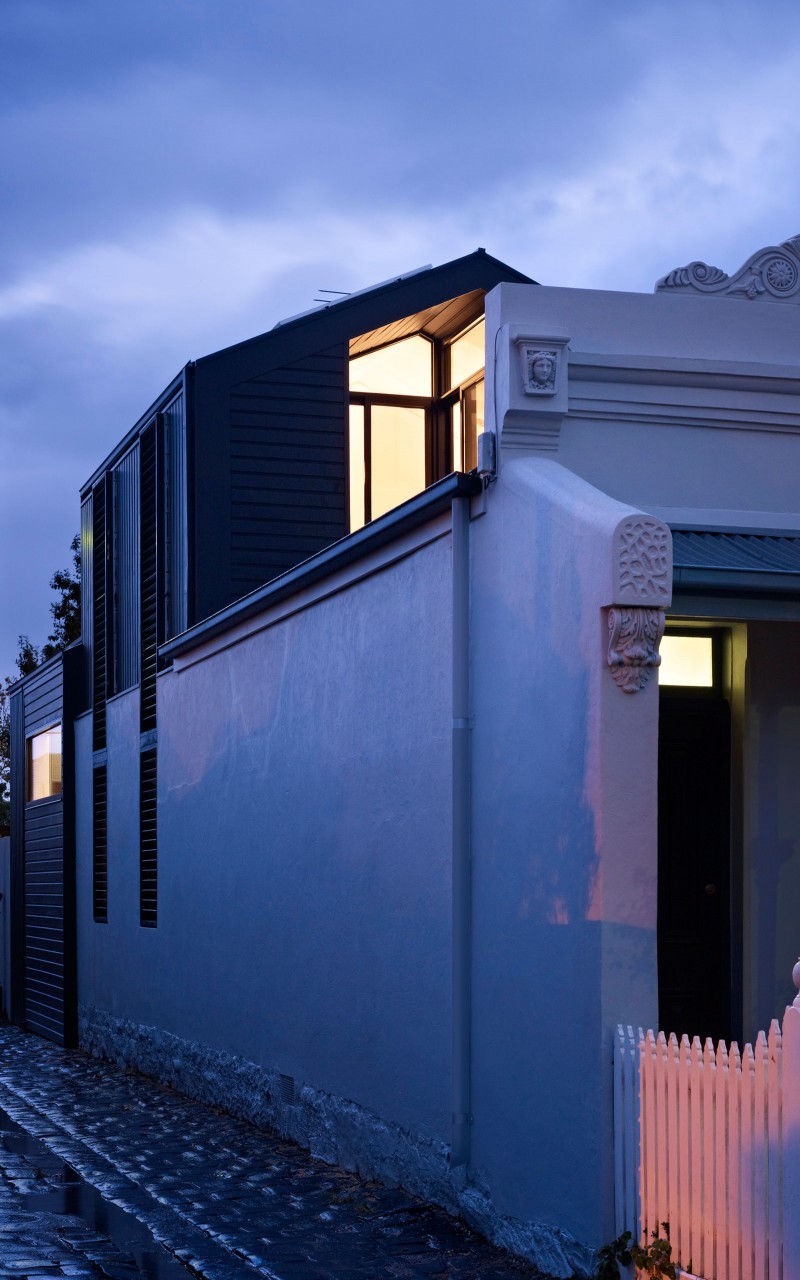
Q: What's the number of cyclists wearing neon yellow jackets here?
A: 0